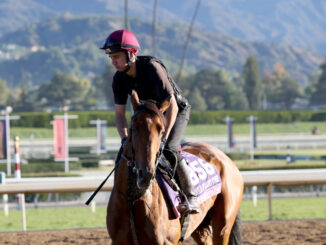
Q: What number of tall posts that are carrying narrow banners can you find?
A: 5